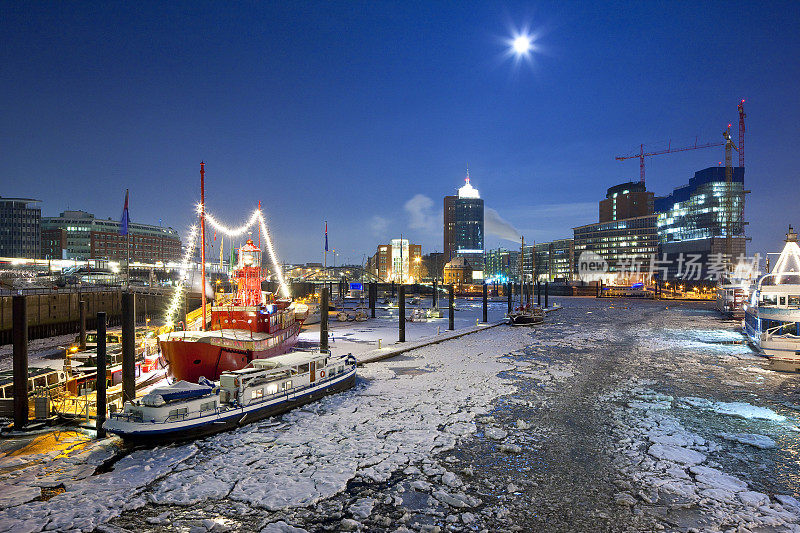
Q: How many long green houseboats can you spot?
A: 0